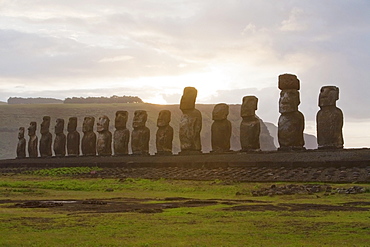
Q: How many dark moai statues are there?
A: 15